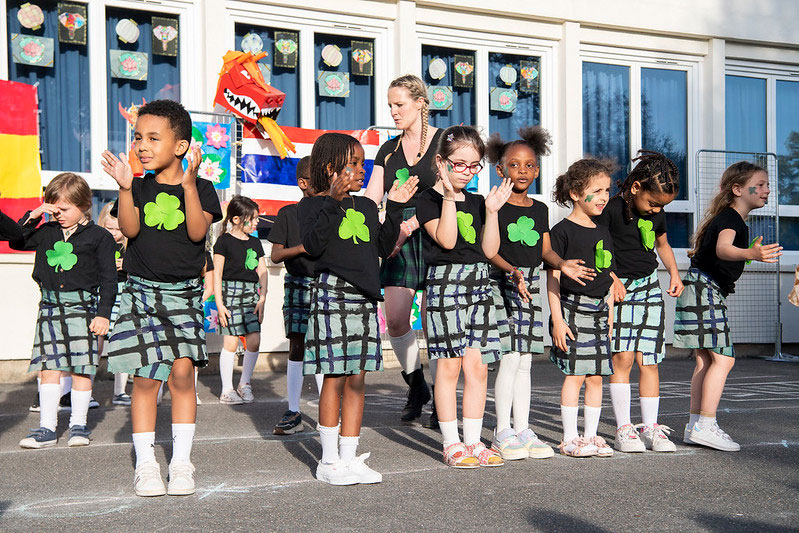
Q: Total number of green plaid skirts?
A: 12